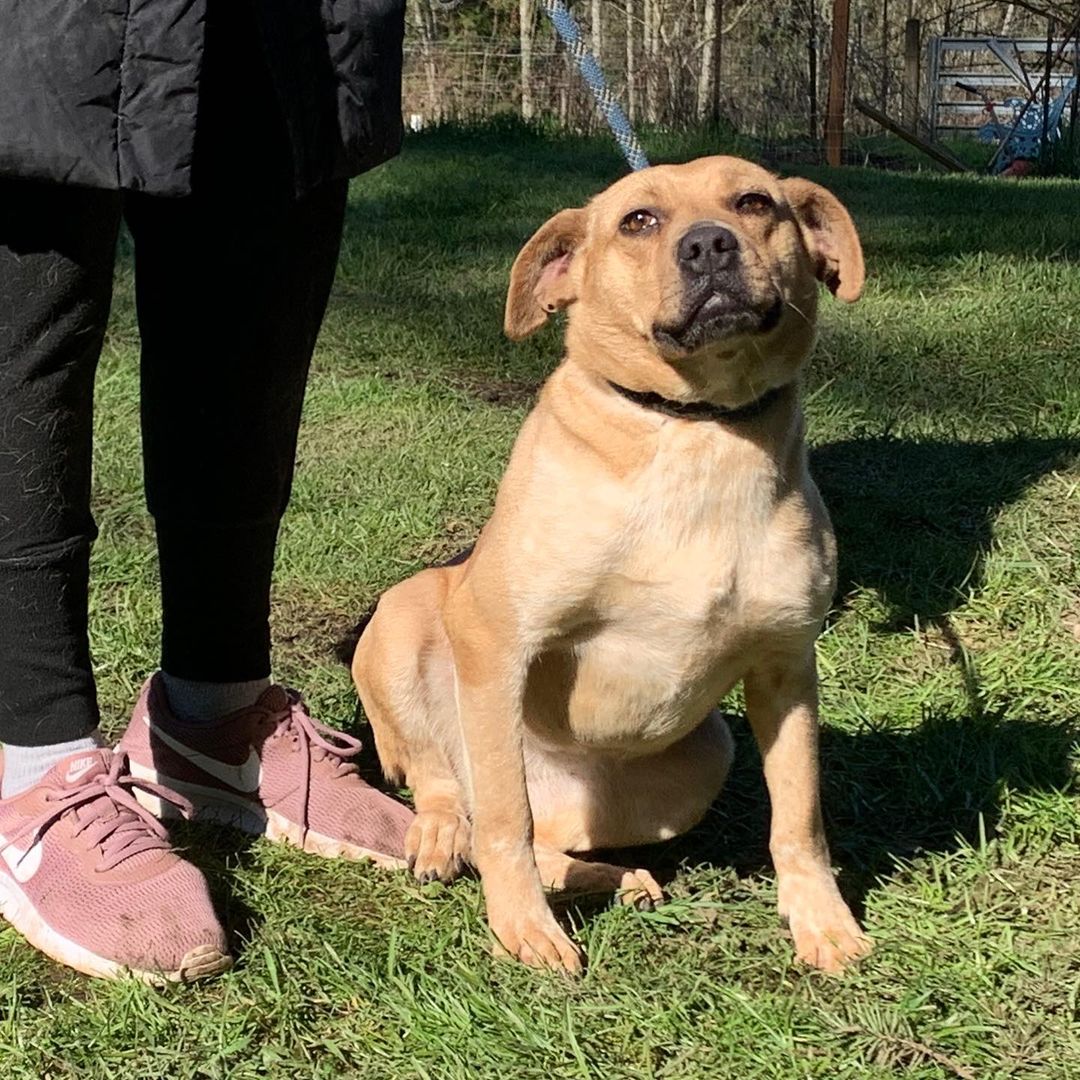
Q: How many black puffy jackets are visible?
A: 1